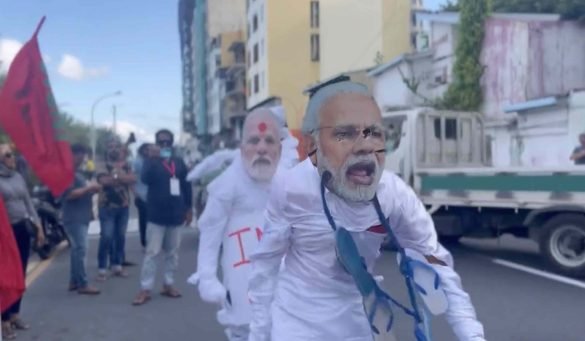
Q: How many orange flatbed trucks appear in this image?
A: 0